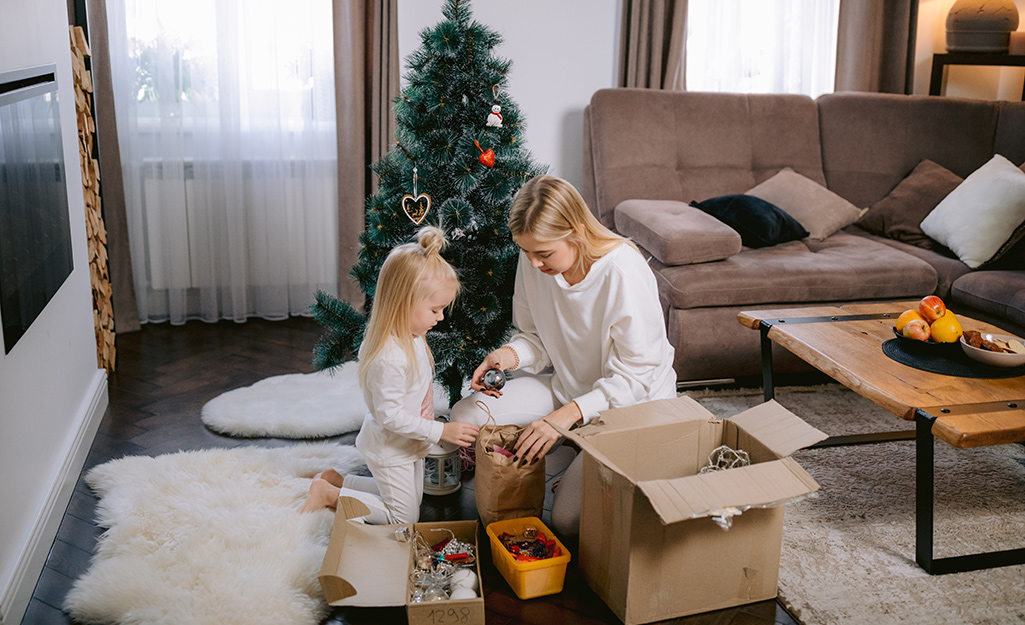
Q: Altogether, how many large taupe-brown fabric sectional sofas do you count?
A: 1